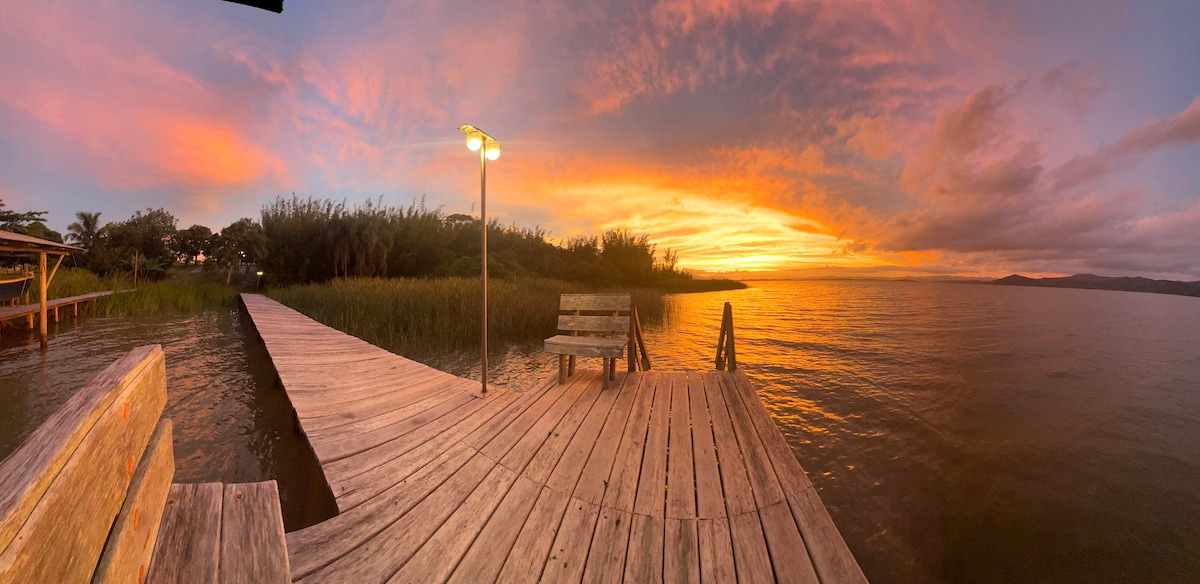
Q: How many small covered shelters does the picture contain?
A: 1